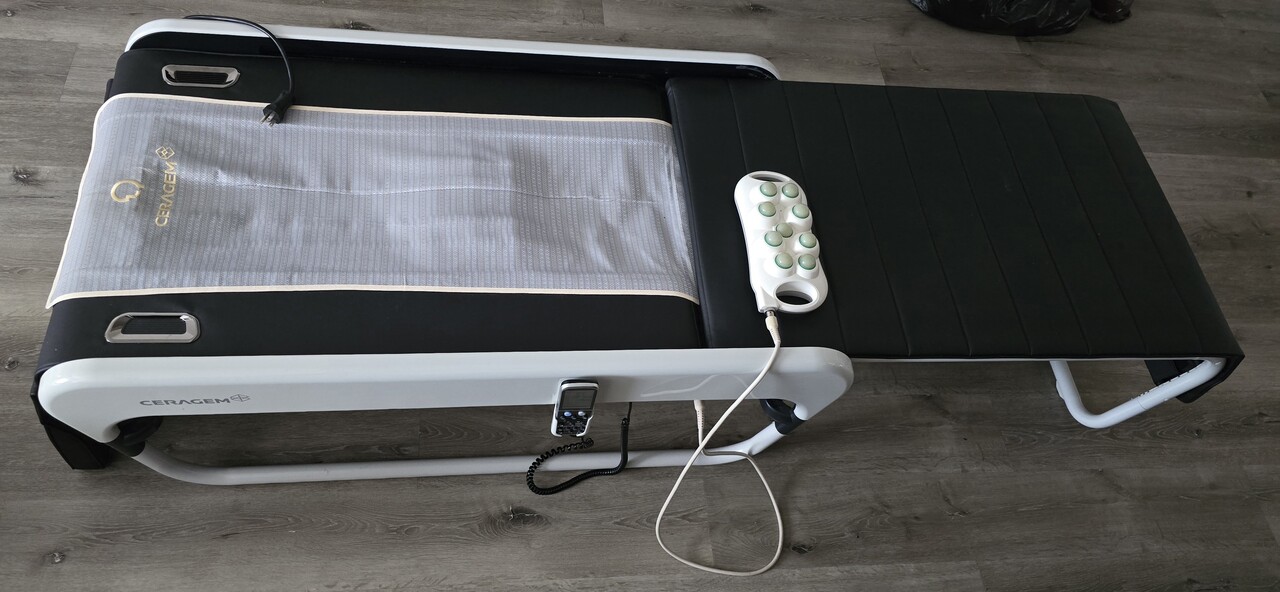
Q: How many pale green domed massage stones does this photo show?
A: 9